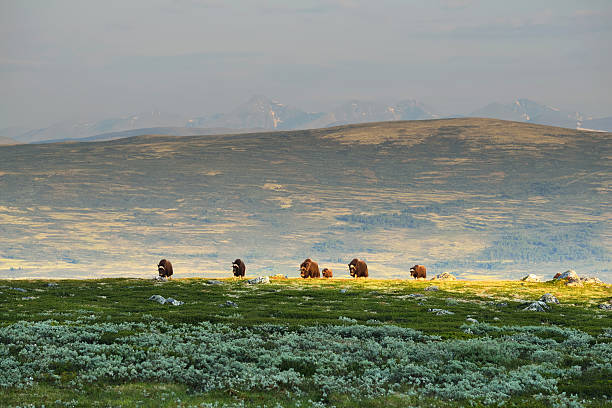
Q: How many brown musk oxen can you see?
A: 6